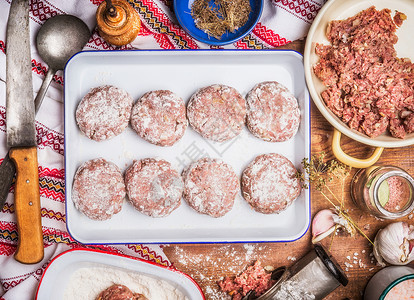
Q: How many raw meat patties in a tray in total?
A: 8